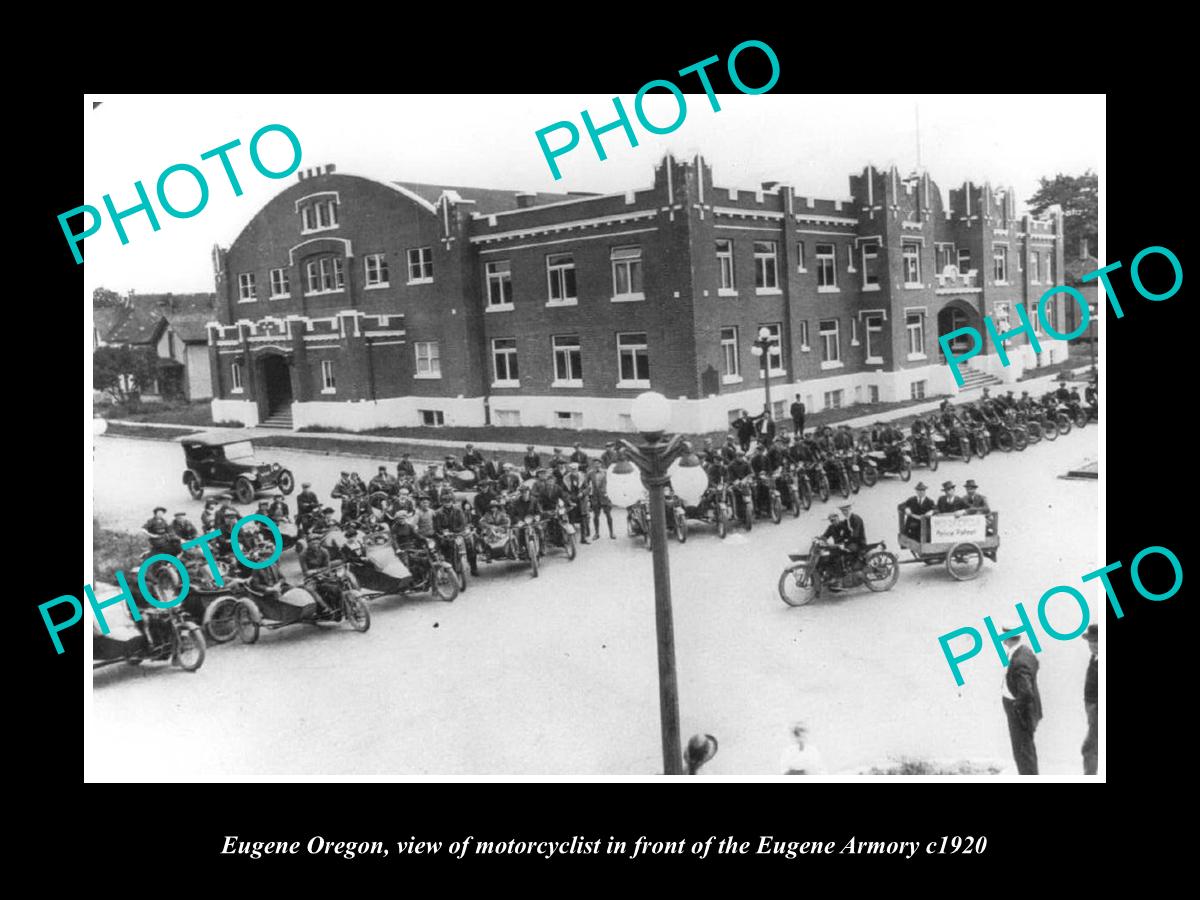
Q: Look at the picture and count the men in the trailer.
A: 3